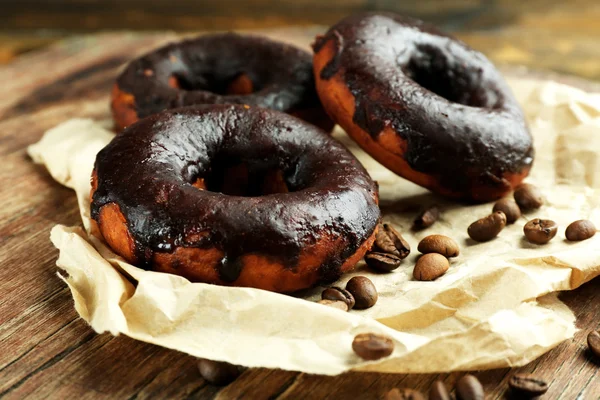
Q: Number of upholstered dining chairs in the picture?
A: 0